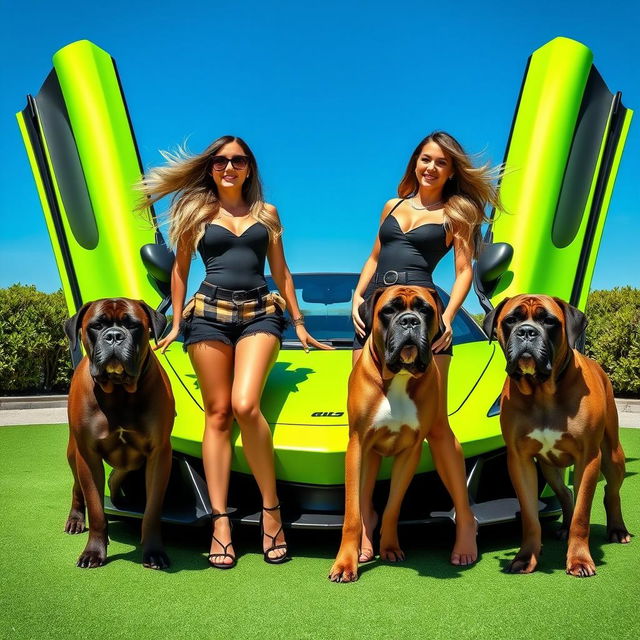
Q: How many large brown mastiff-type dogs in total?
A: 3